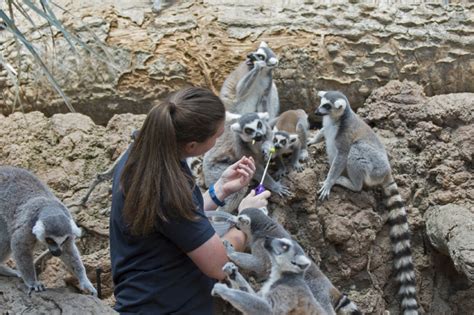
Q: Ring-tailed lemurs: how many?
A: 7